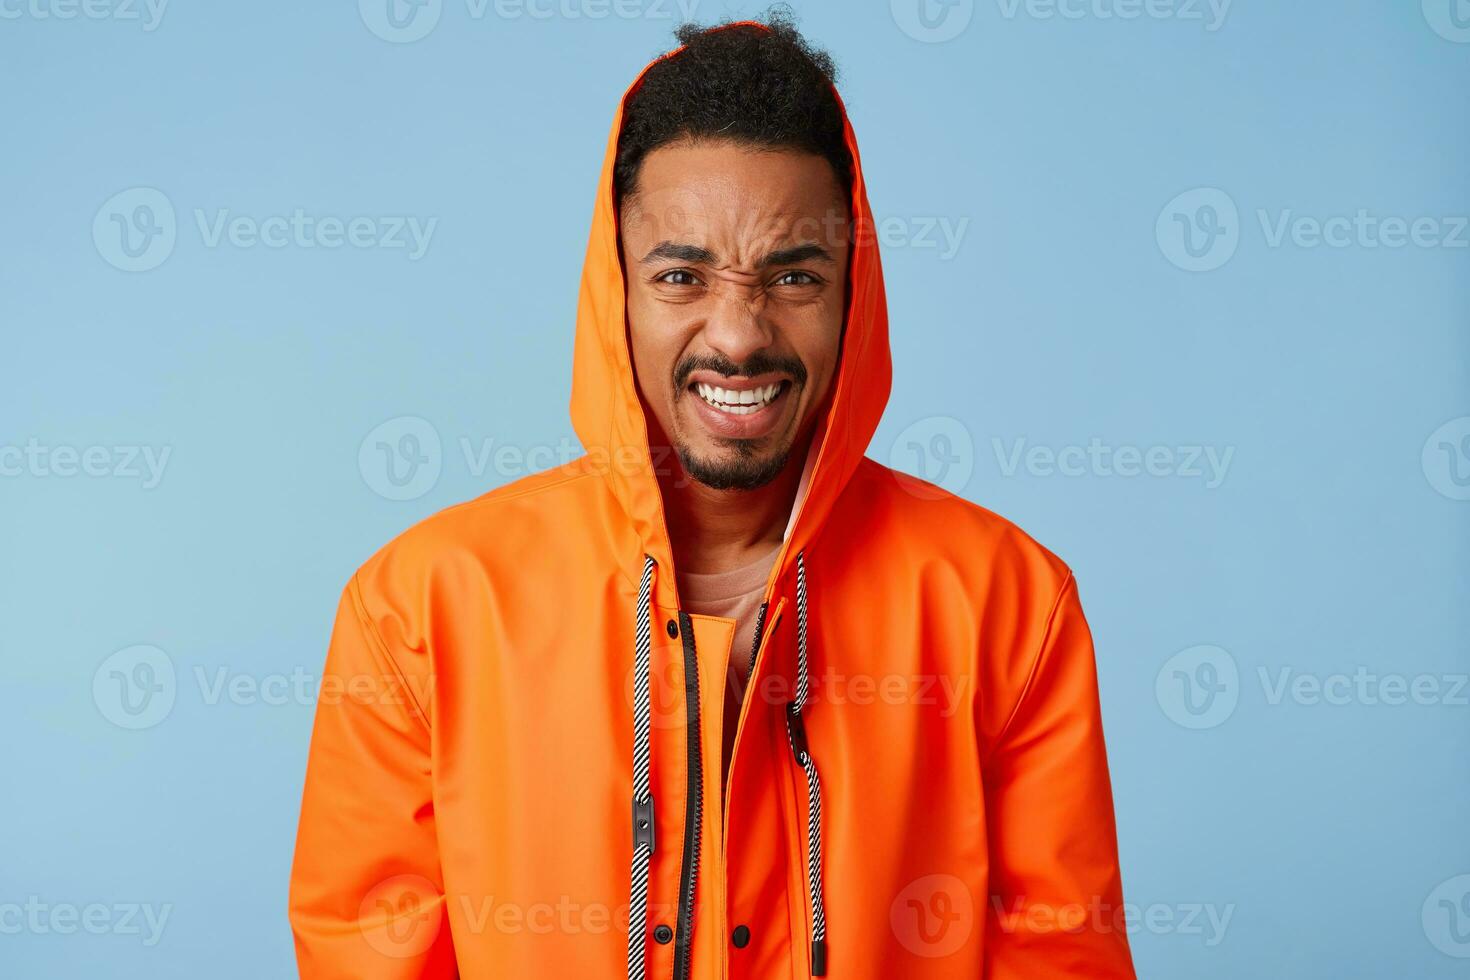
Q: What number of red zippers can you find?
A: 0